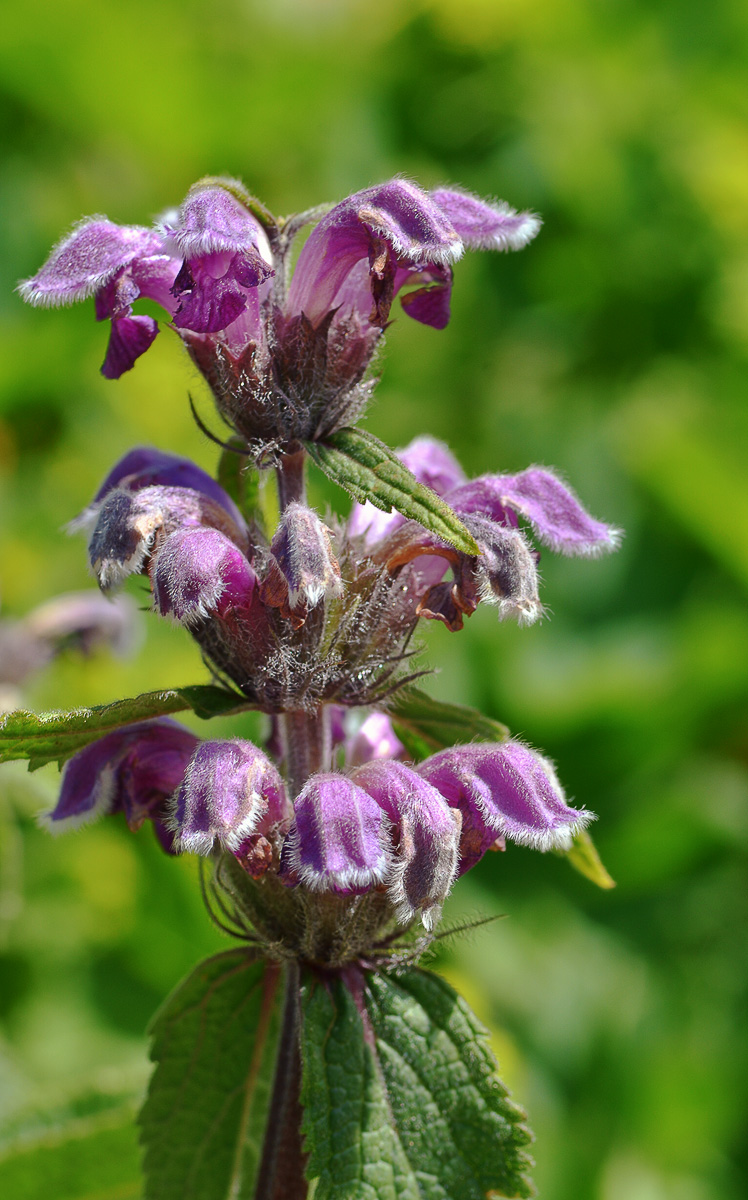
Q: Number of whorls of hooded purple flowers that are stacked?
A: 3